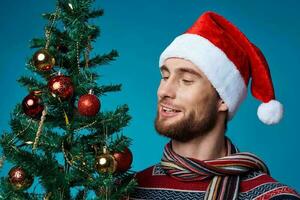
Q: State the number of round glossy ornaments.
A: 7